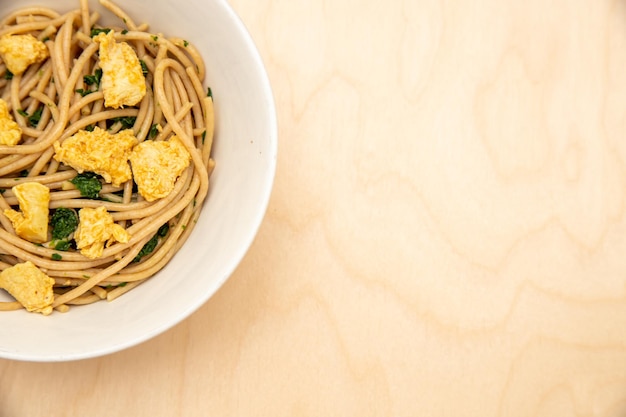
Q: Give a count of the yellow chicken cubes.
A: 8